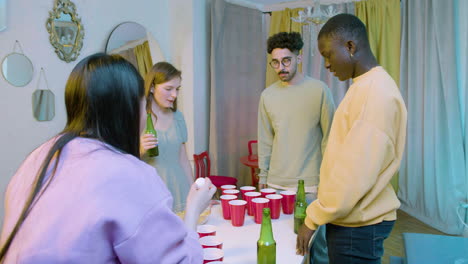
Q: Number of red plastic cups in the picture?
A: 13